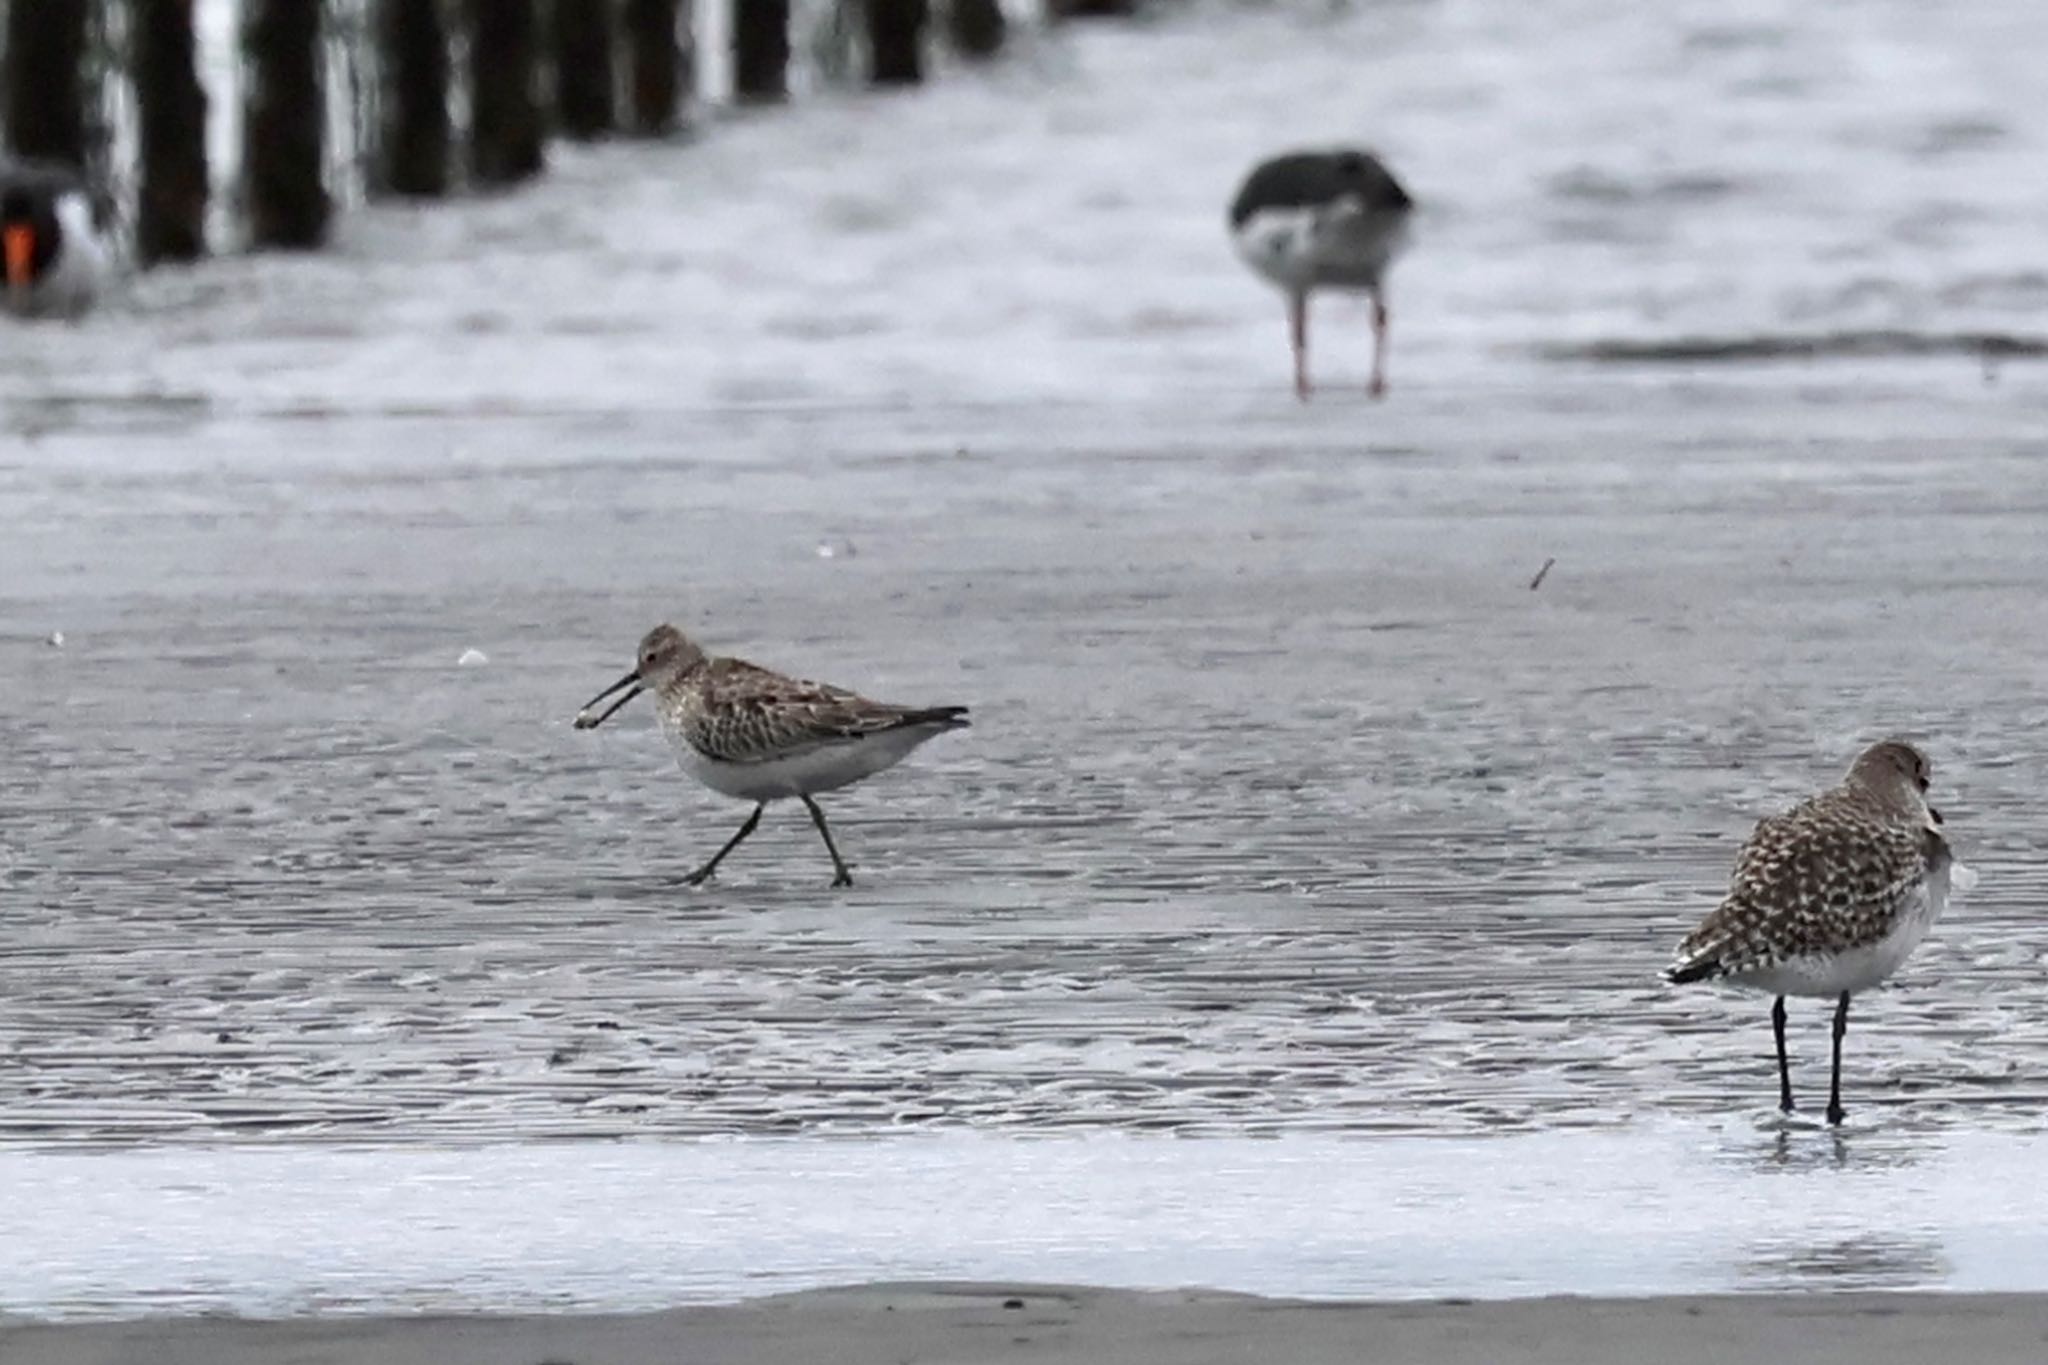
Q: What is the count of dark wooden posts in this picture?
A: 11